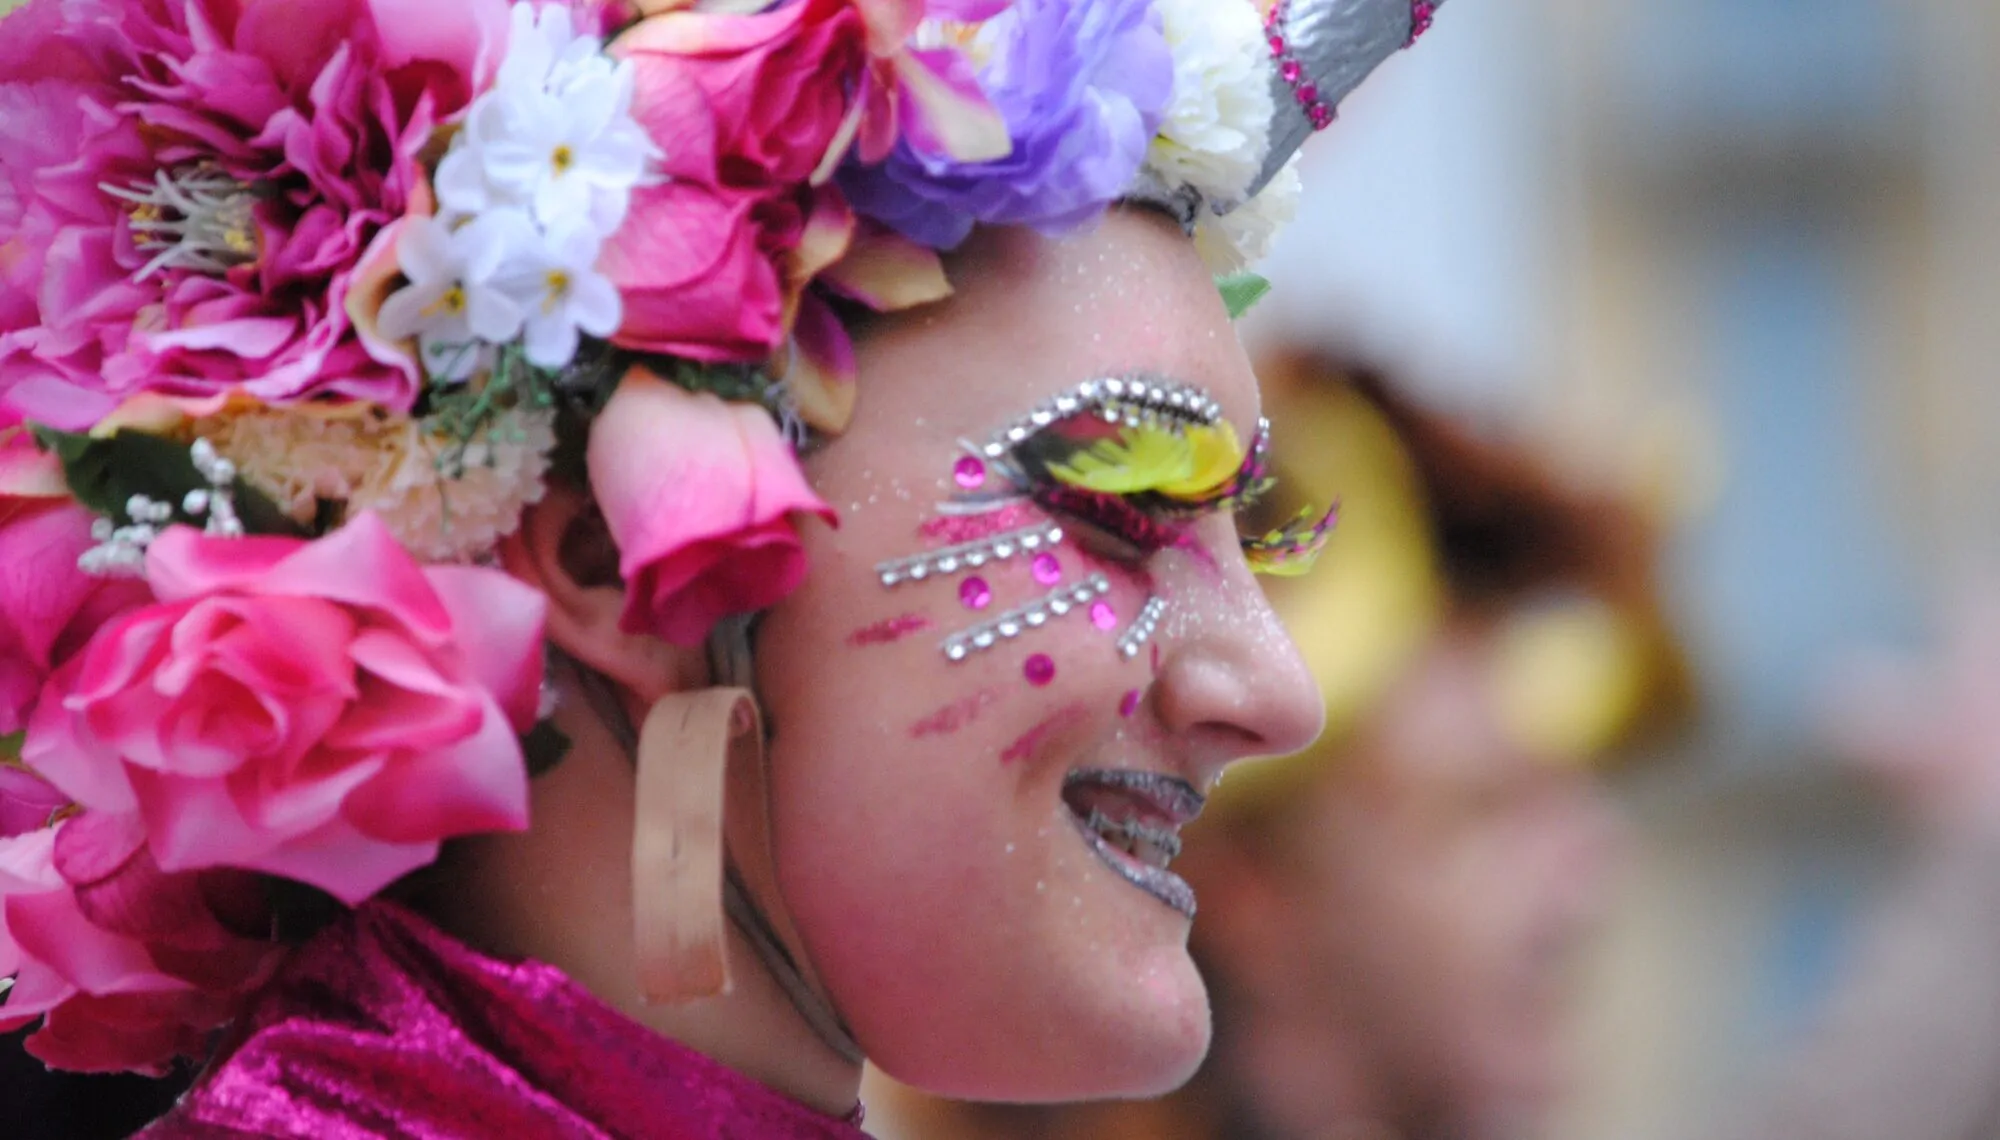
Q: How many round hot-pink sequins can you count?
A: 6